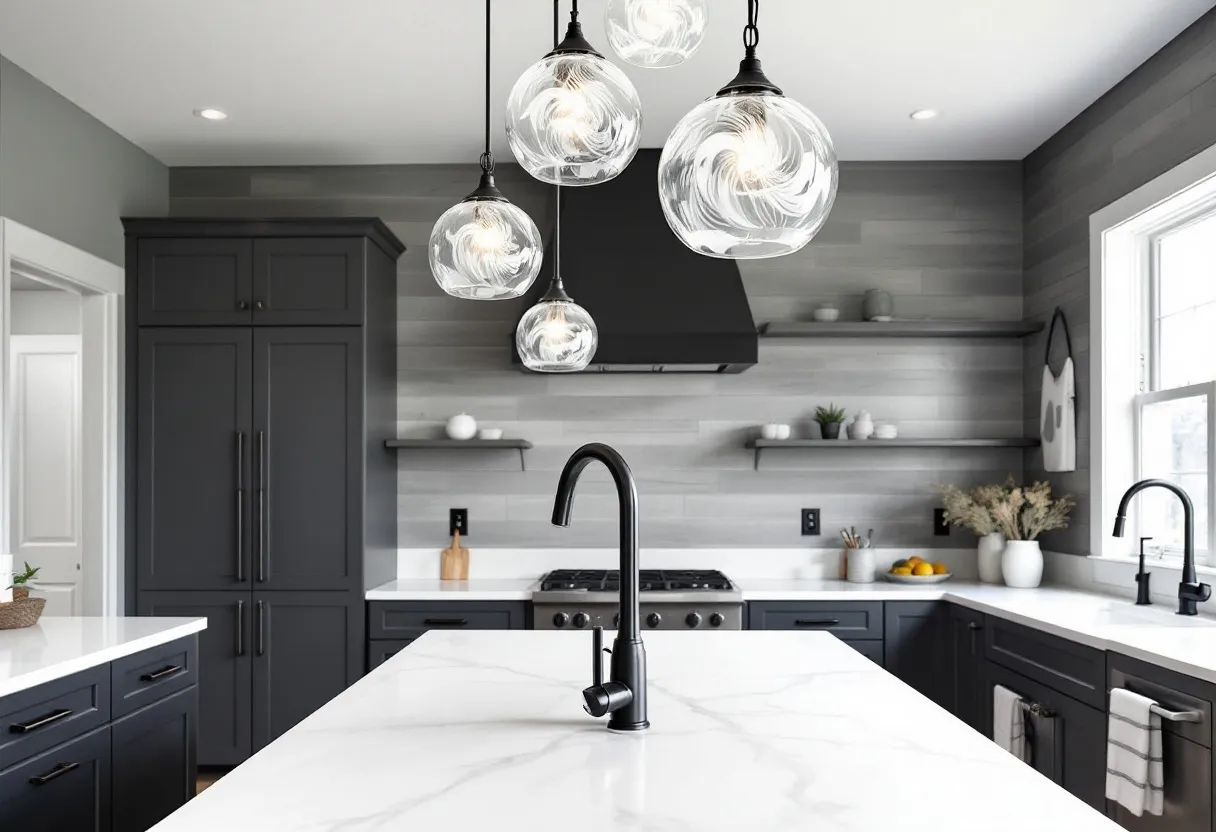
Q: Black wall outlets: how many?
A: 3